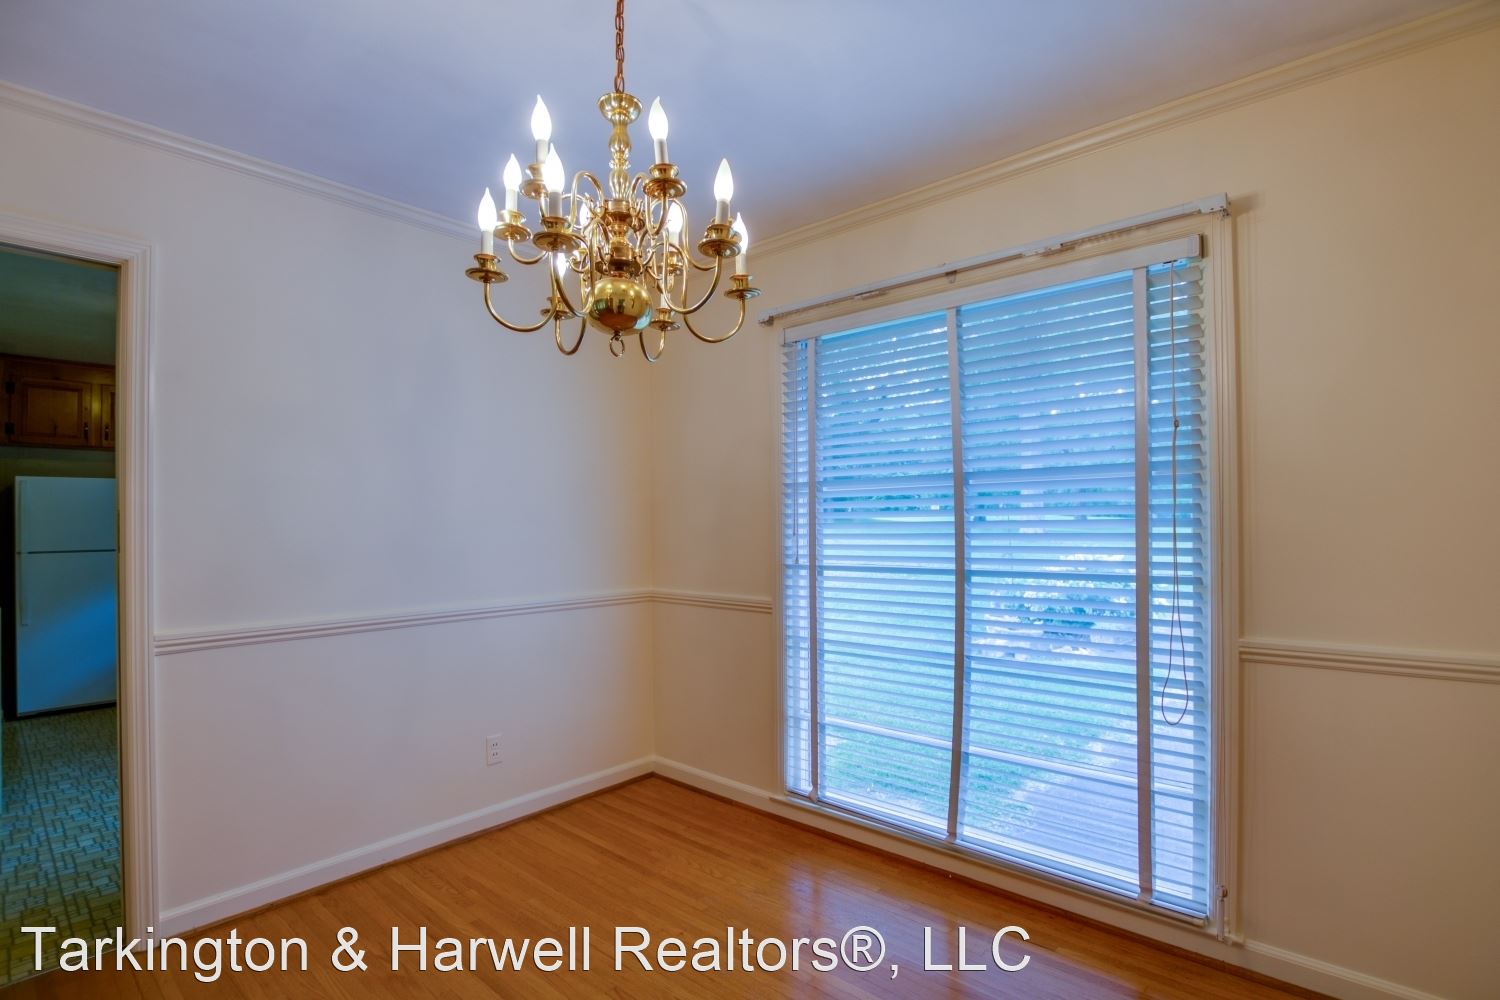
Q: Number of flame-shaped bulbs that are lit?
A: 10